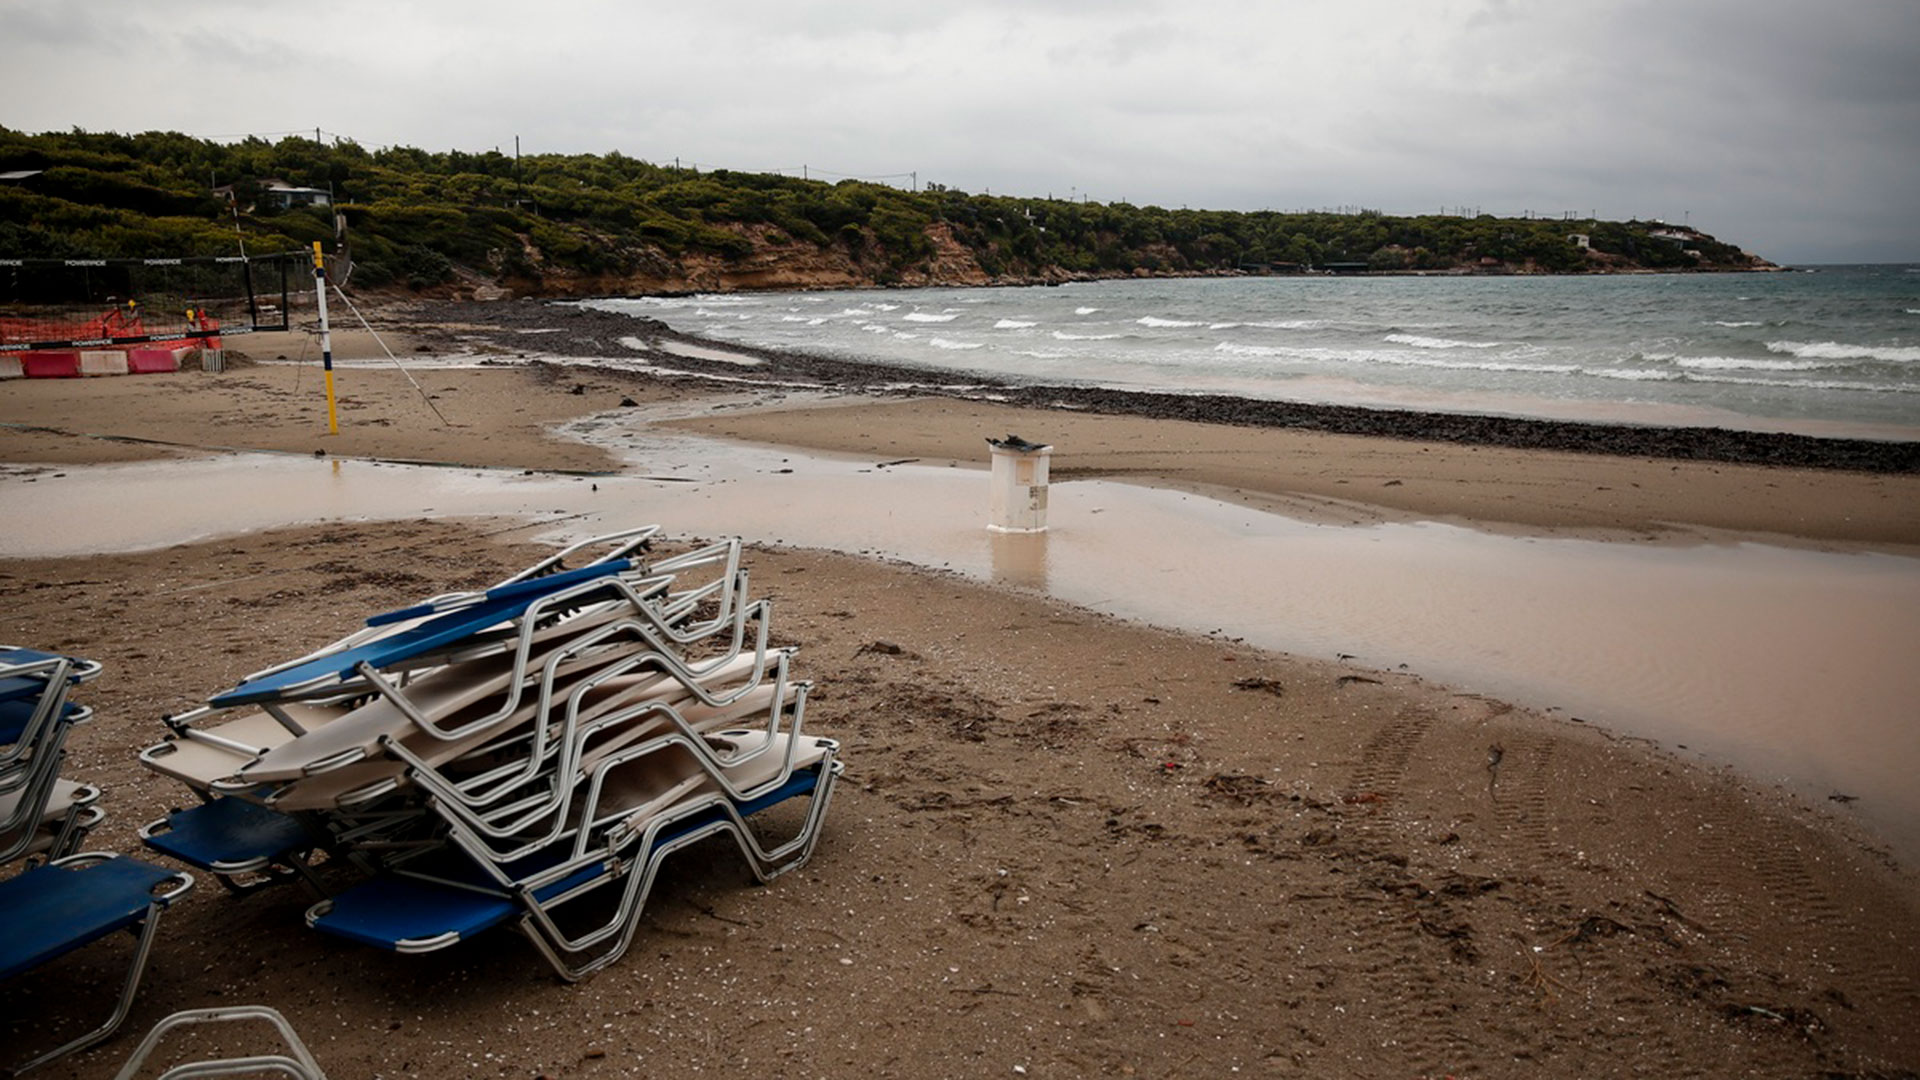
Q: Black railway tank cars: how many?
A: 0